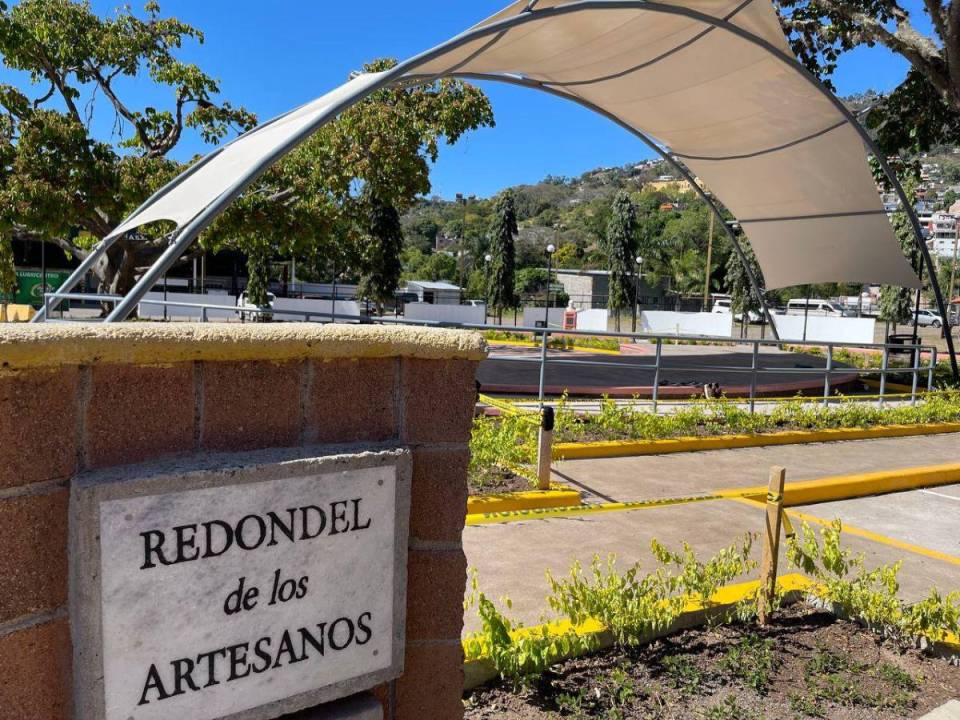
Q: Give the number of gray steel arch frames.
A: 2